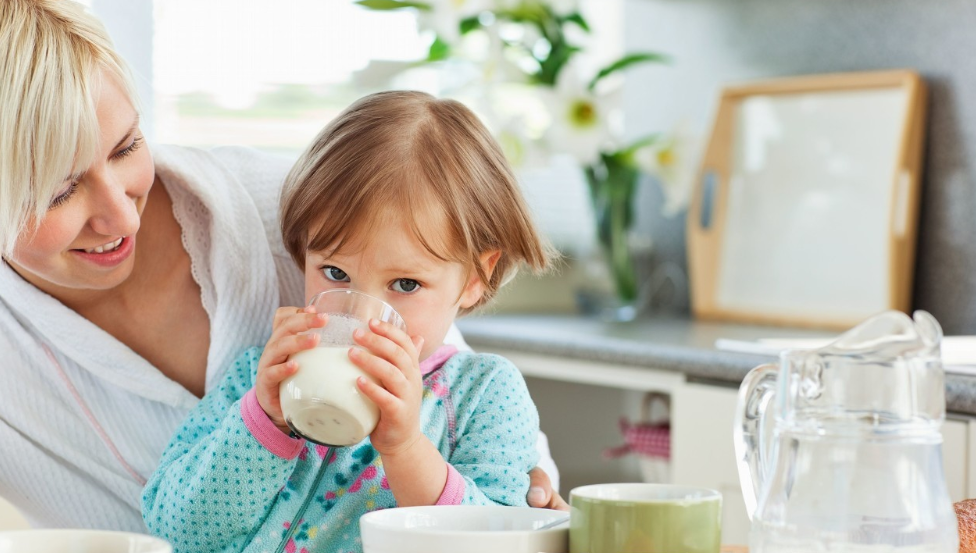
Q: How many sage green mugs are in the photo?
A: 1